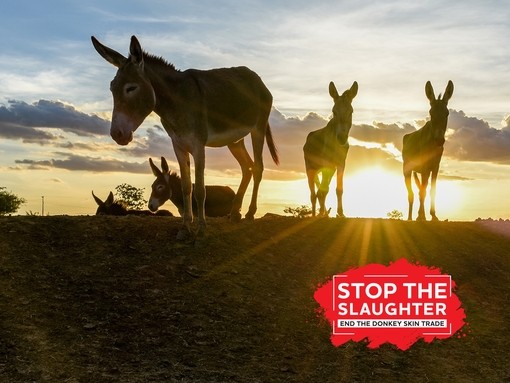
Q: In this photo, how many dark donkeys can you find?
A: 5